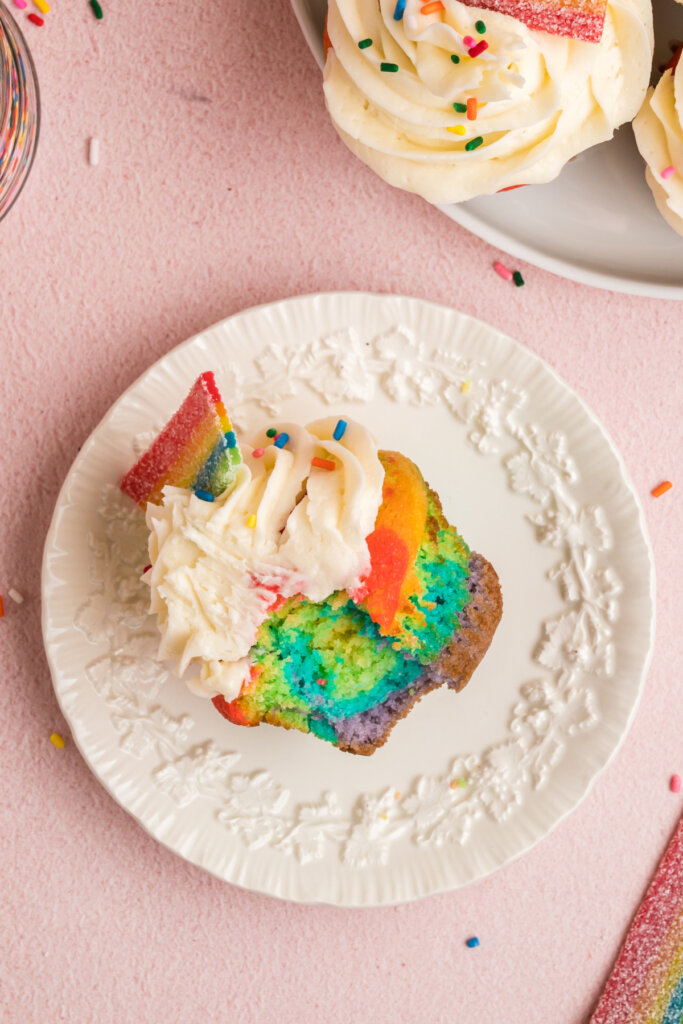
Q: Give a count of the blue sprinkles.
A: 5